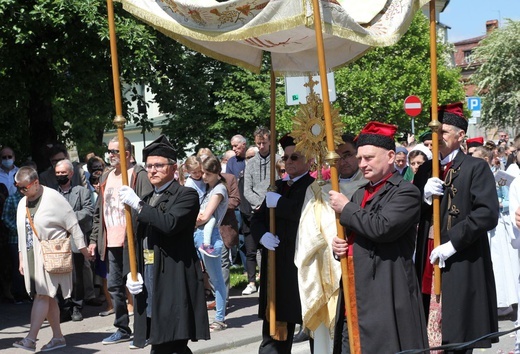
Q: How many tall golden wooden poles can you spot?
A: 4